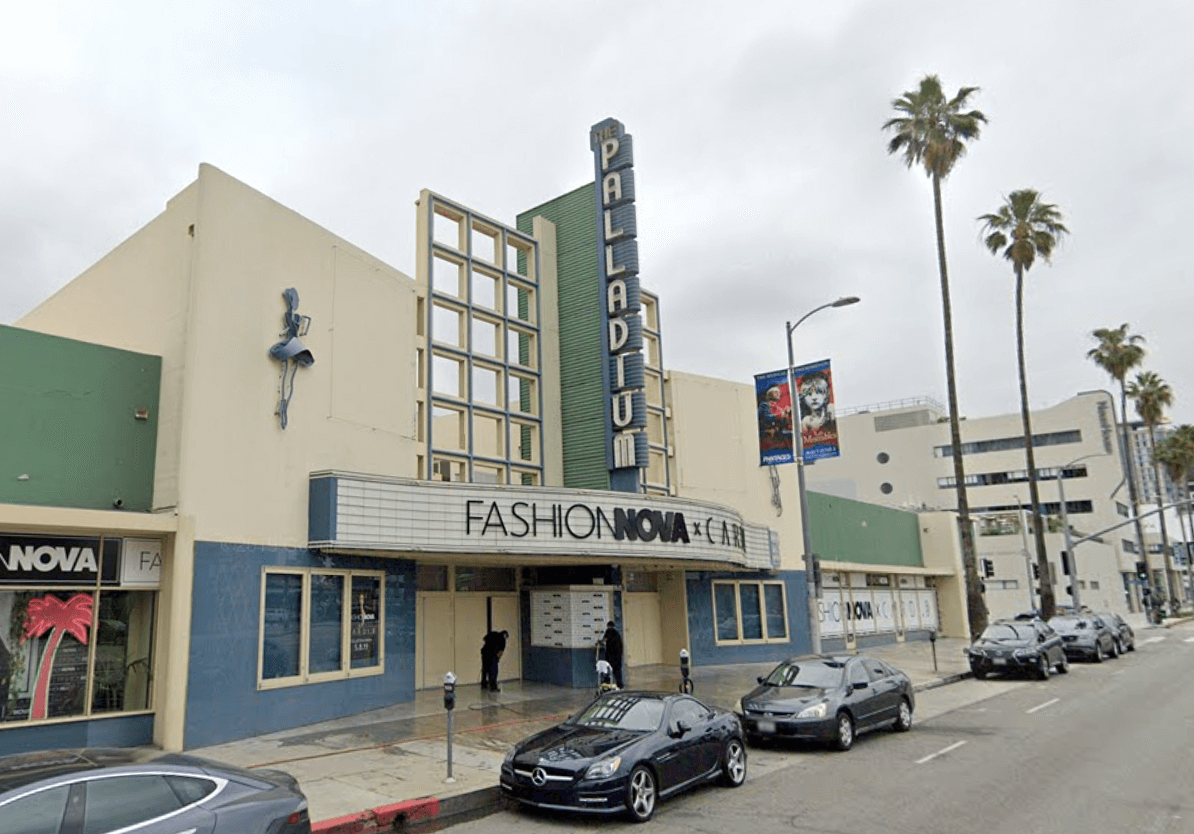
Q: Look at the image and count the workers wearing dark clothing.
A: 2